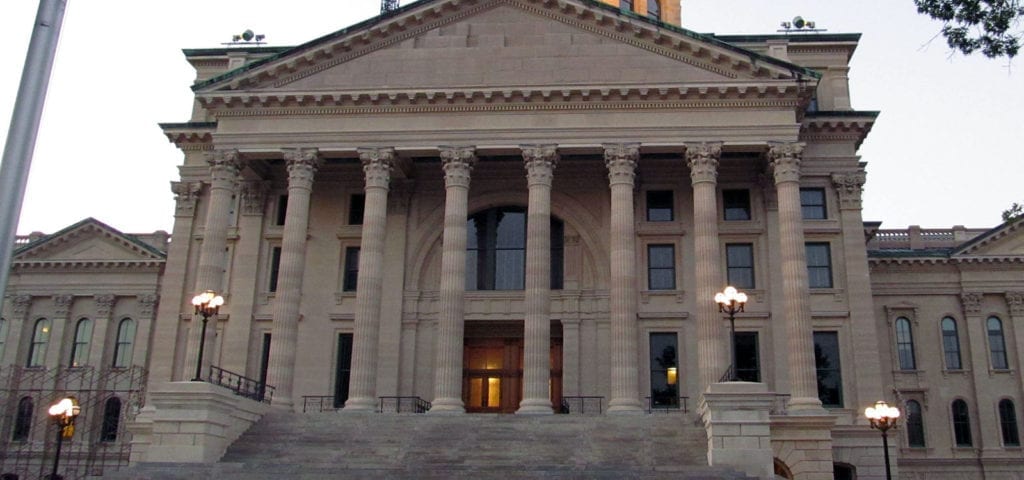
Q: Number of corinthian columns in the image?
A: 8